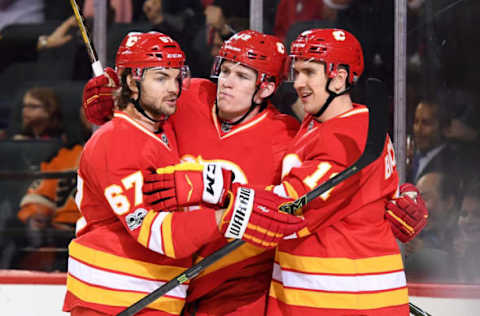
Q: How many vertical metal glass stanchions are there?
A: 3